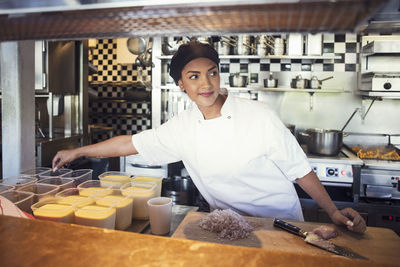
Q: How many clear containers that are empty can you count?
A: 8